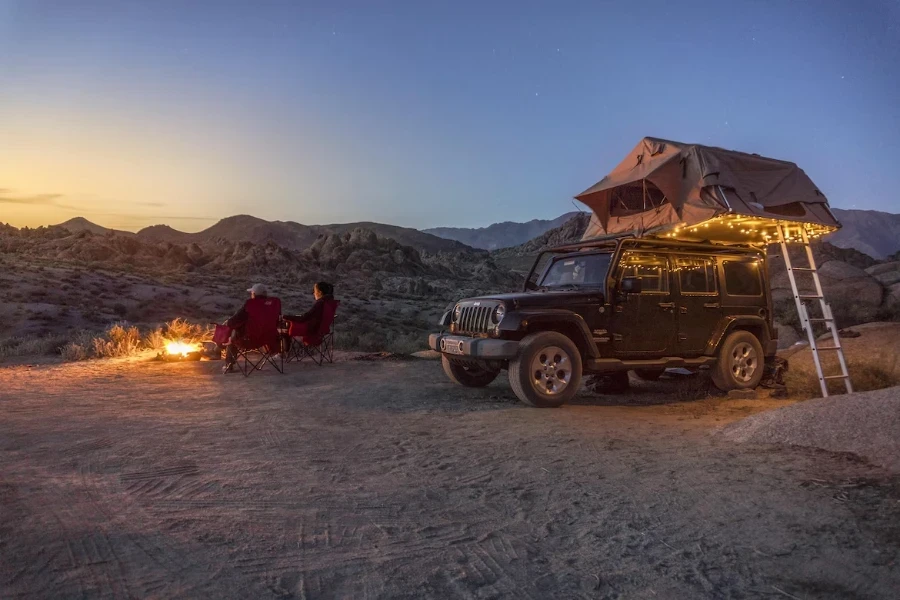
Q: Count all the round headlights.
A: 2